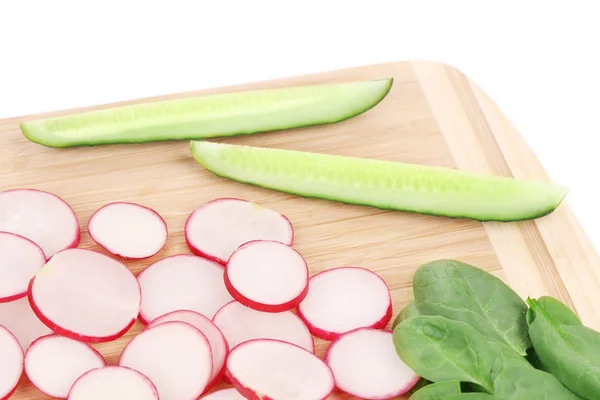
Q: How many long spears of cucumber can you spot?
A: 2